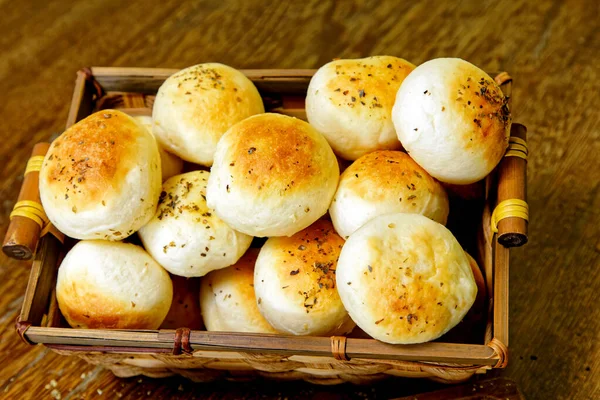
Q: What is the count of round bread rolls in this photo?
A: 12